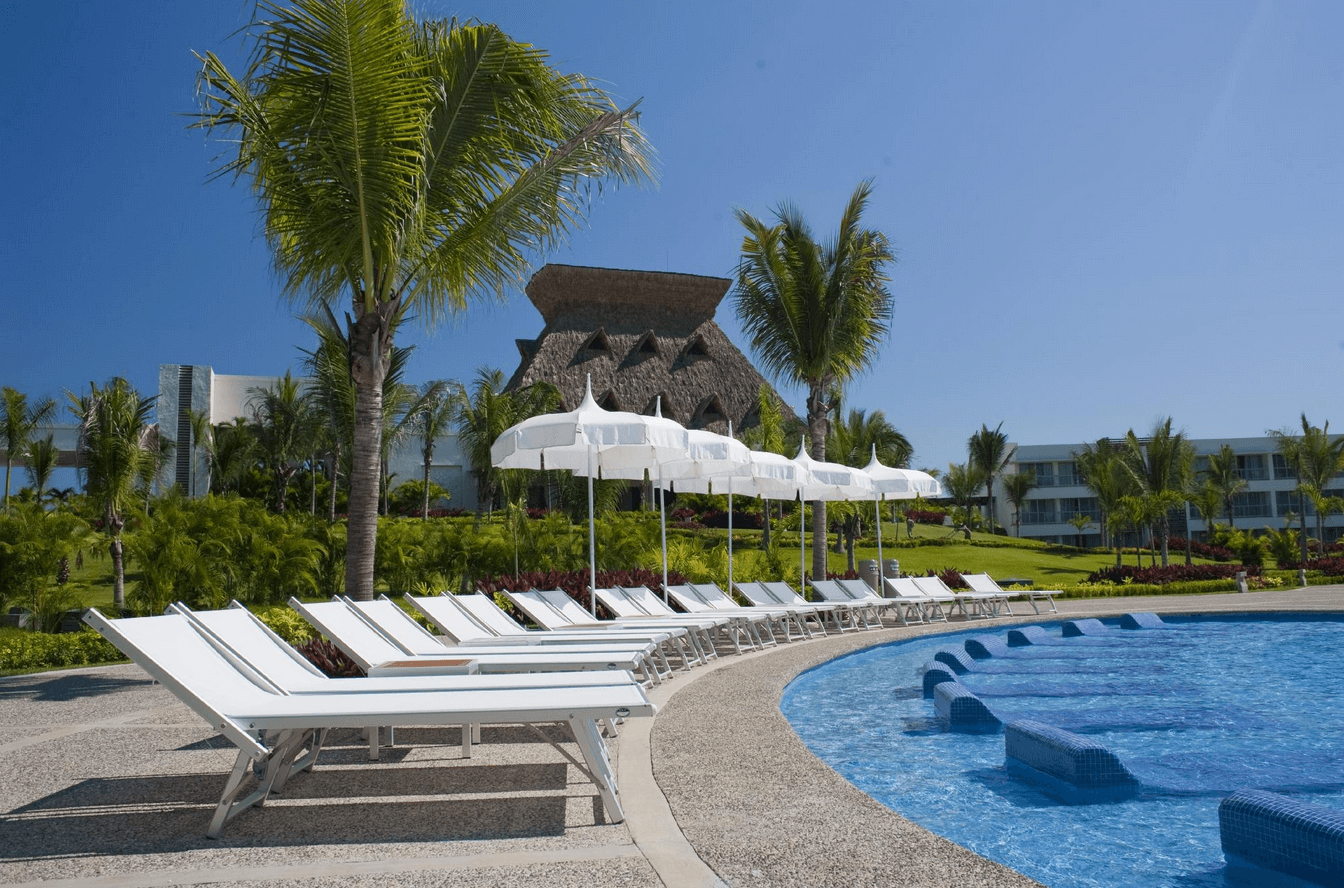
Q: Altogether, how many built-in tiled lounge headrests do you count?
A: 9